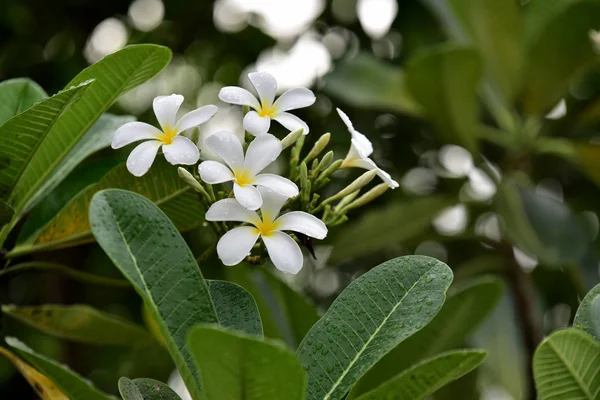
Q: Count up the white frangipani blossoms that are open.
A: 5